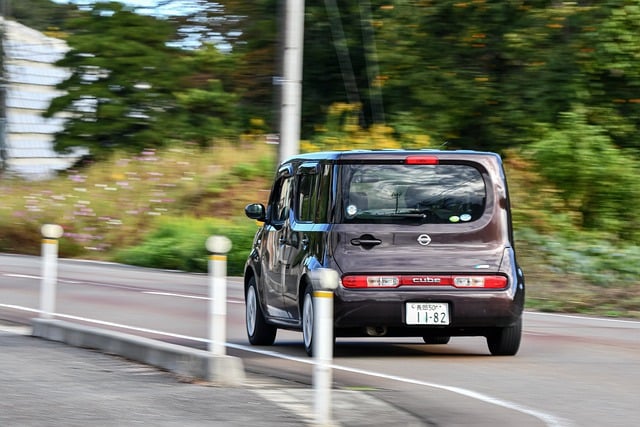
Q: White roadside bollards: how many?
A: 3